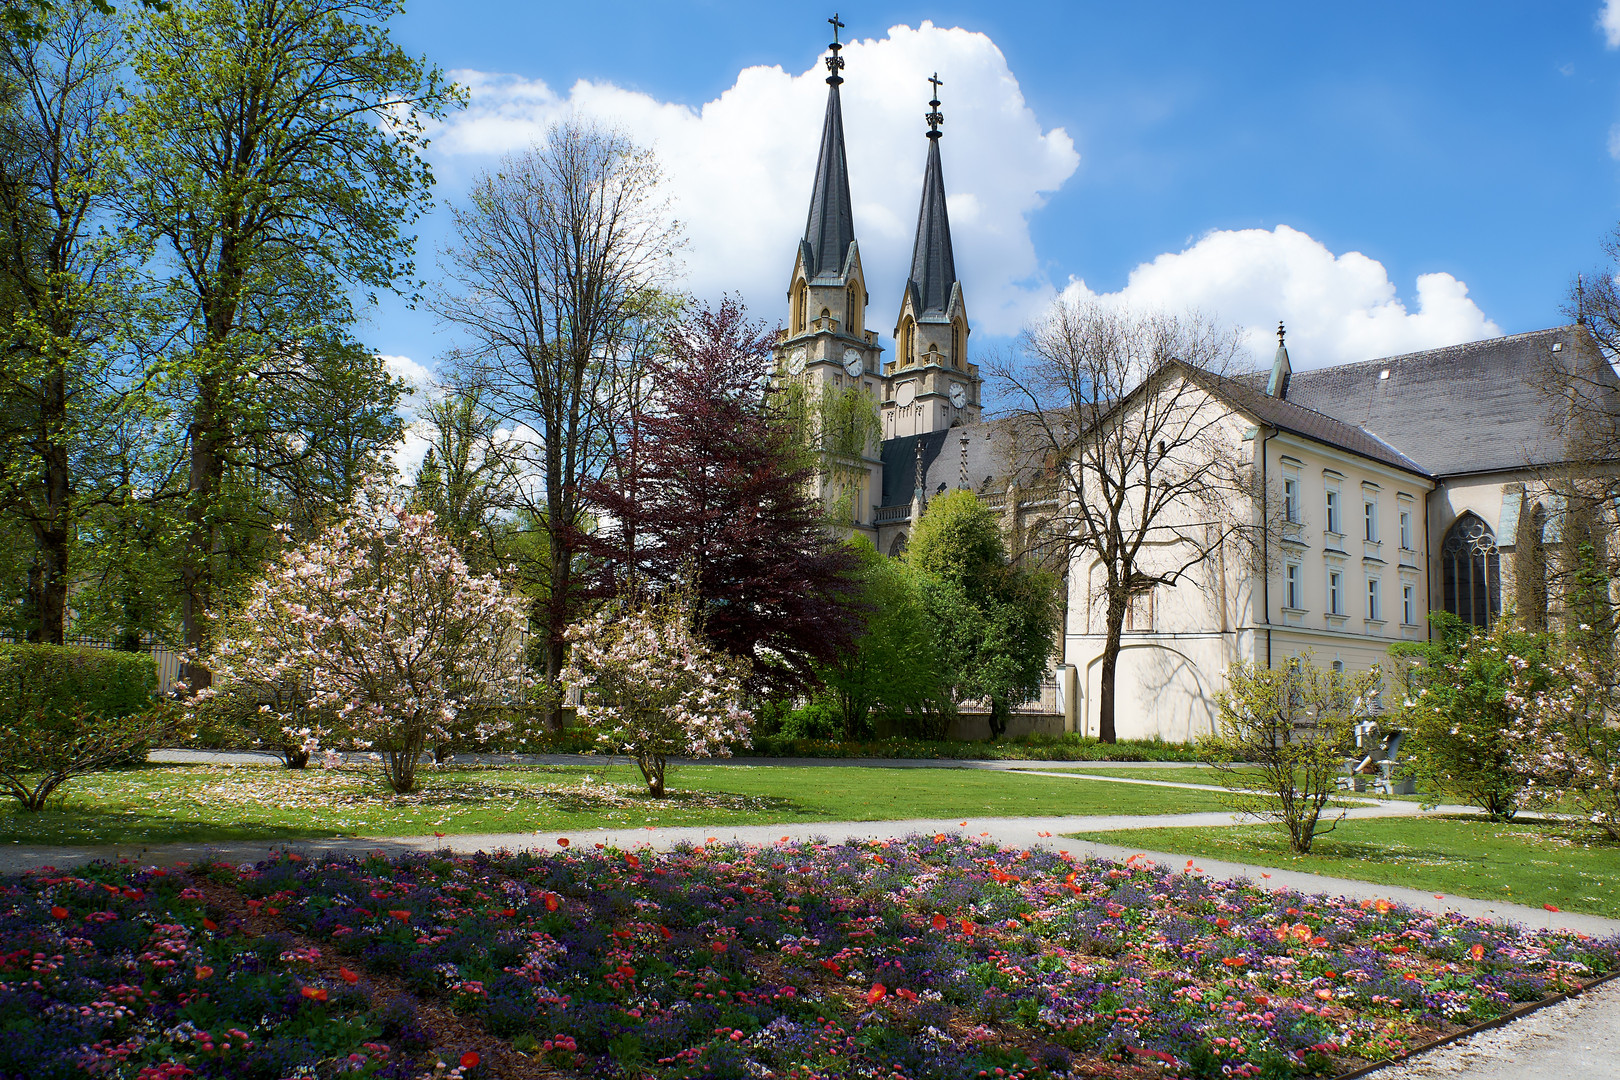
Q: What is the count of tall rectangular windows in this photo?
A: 8